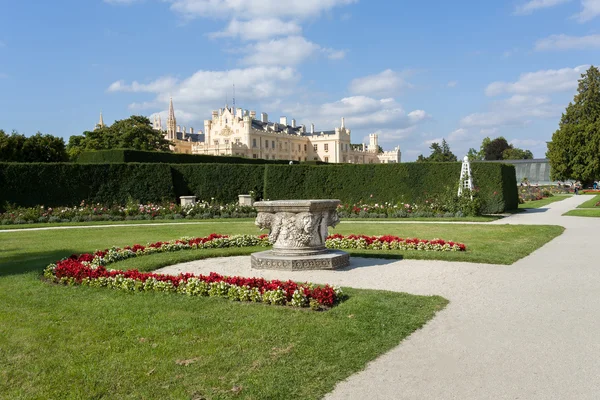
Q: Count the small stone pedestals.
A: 2